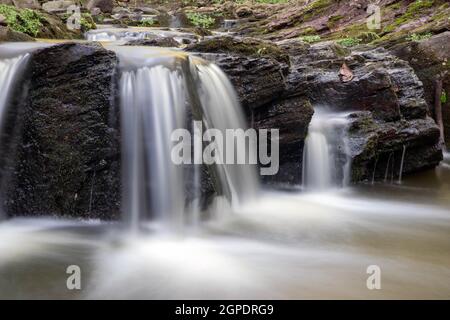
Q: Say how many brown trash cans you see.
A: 0